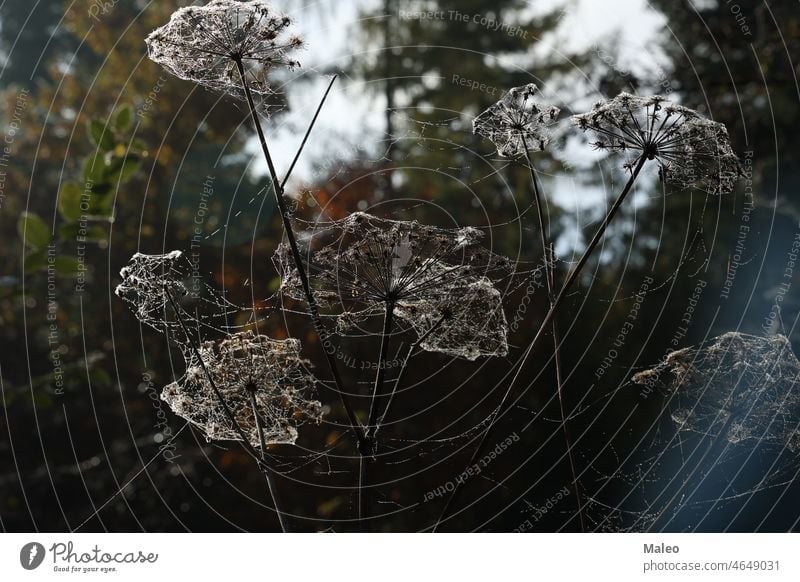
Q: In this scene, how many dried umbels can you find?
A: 8